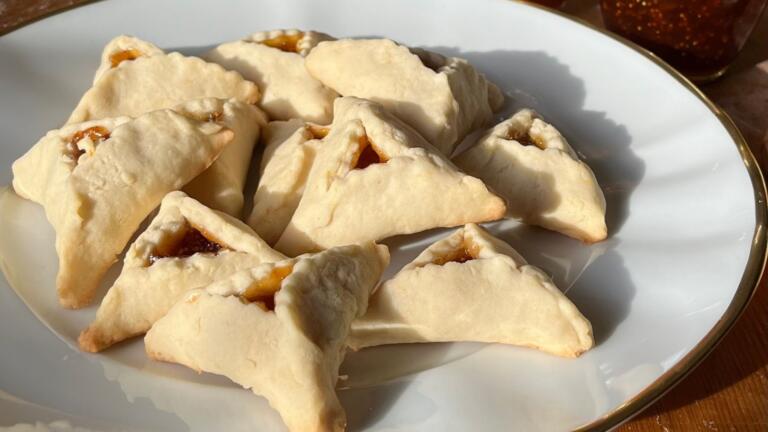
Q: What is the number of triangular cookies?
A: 11